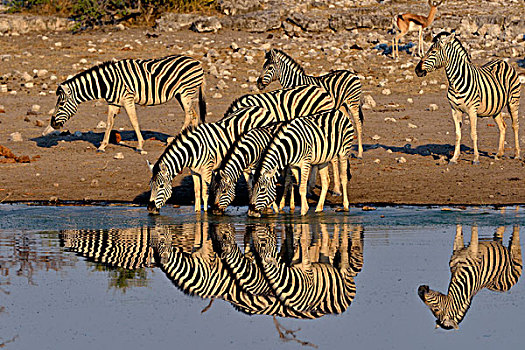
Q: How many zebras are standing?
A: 7